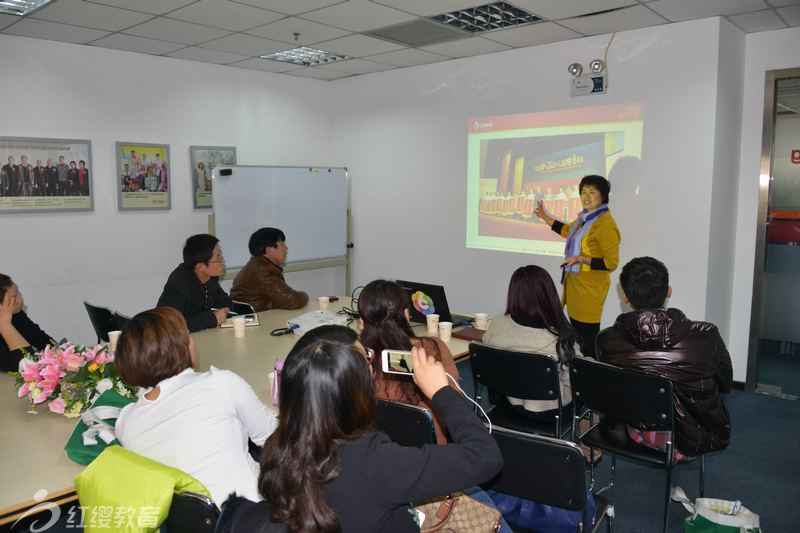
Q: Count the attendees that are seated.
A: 8